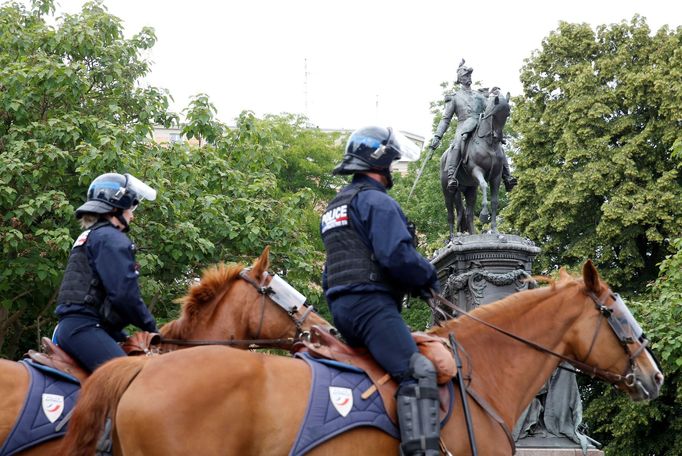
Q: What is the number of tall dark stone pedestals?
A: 1